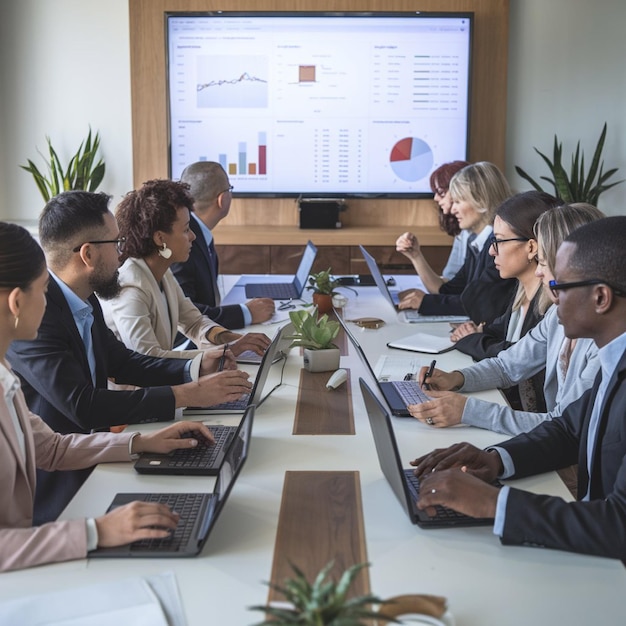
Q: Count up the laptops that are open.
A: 8